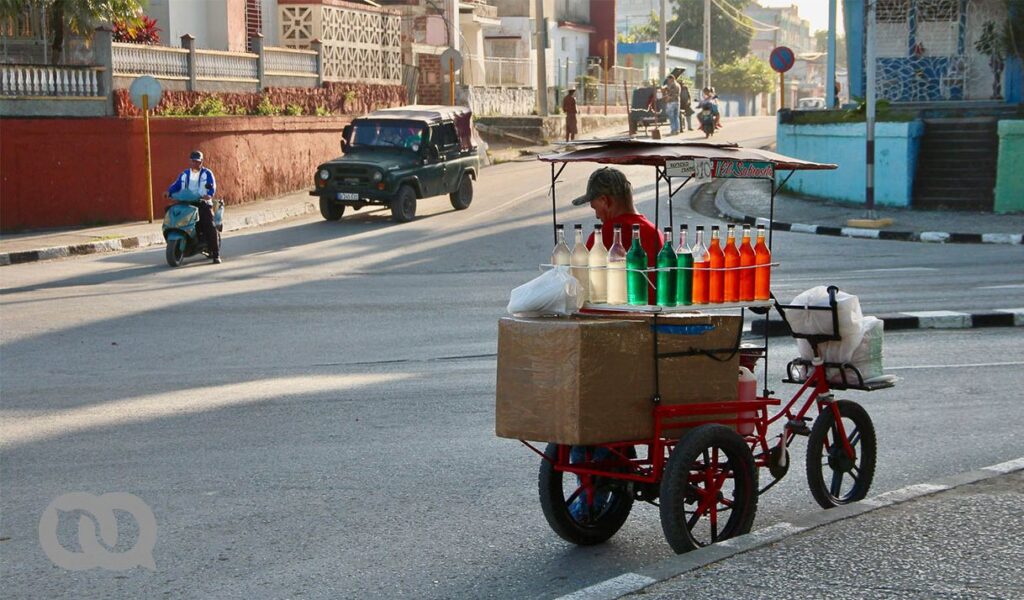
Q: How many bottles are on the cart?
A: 12